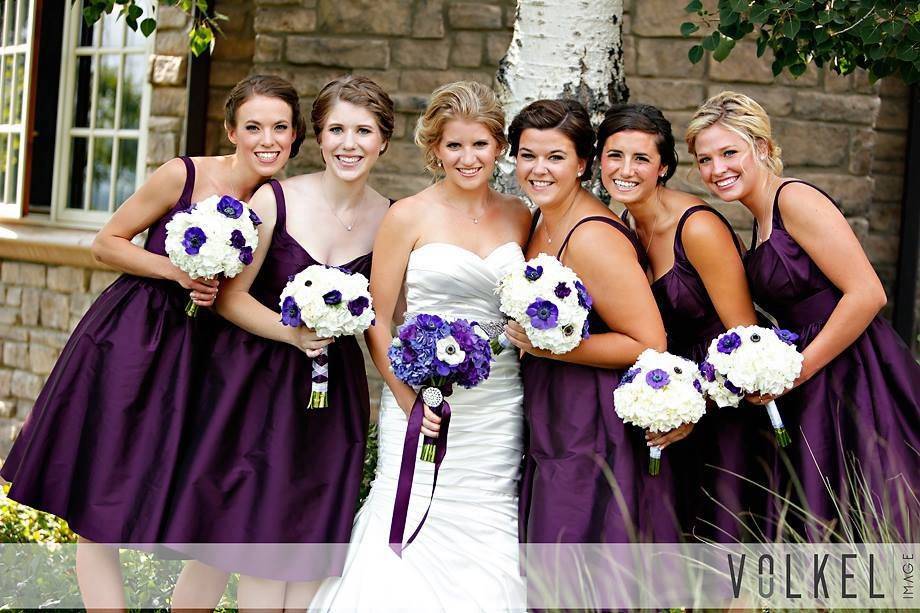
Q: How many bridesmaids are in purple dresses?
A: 5